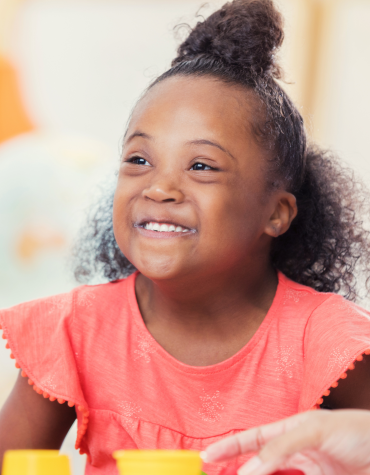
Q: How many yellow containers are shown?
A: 2